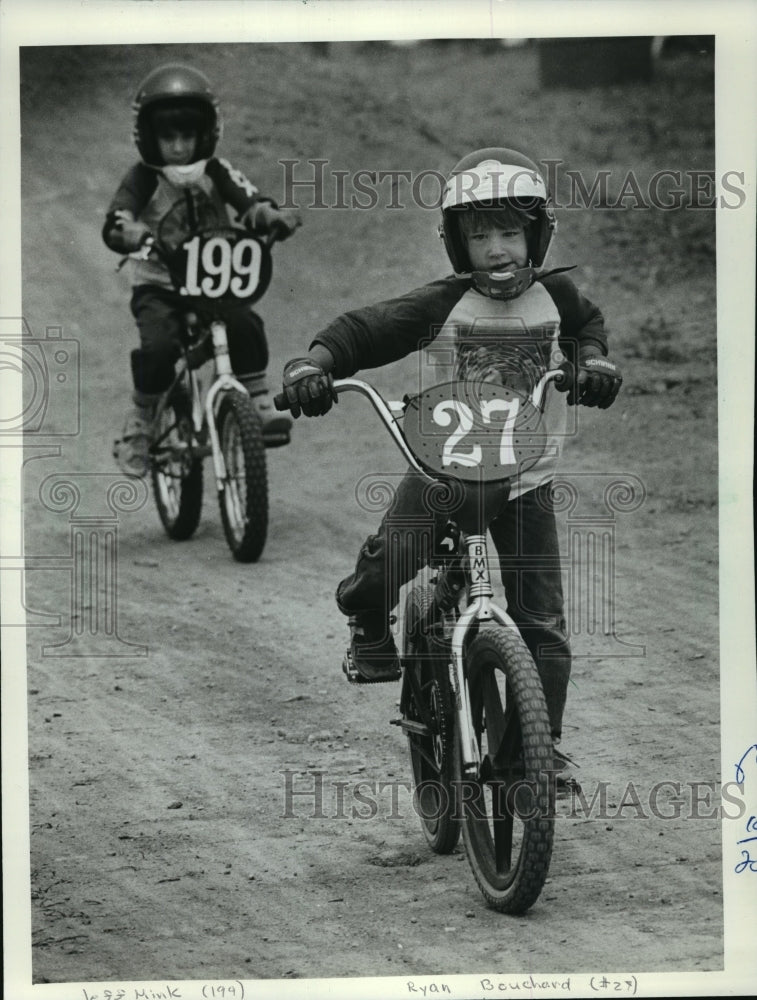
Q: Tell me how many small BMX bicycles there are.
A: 2